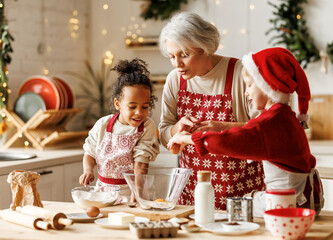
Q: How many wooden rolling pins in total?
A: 2